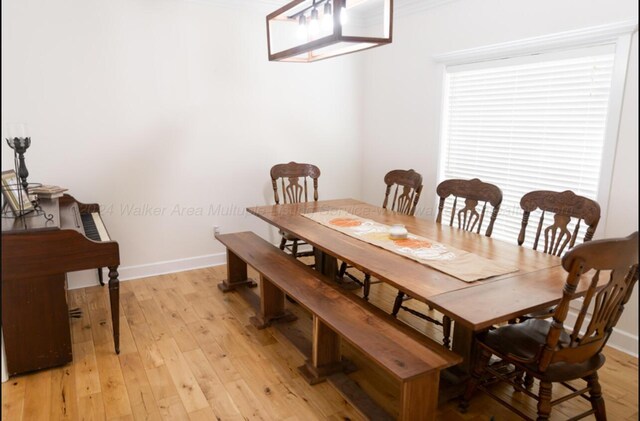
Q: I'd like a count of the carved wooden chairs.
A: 5